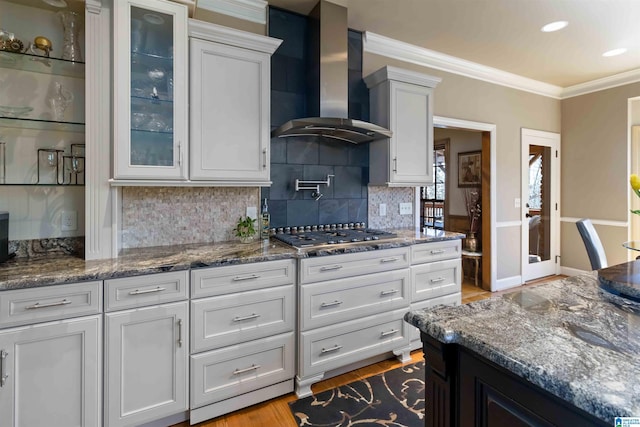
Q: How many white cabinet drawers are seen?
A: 11